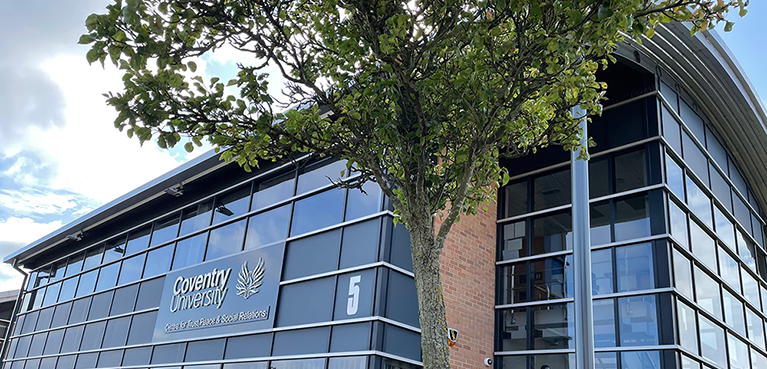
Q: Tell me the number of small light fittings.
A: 2